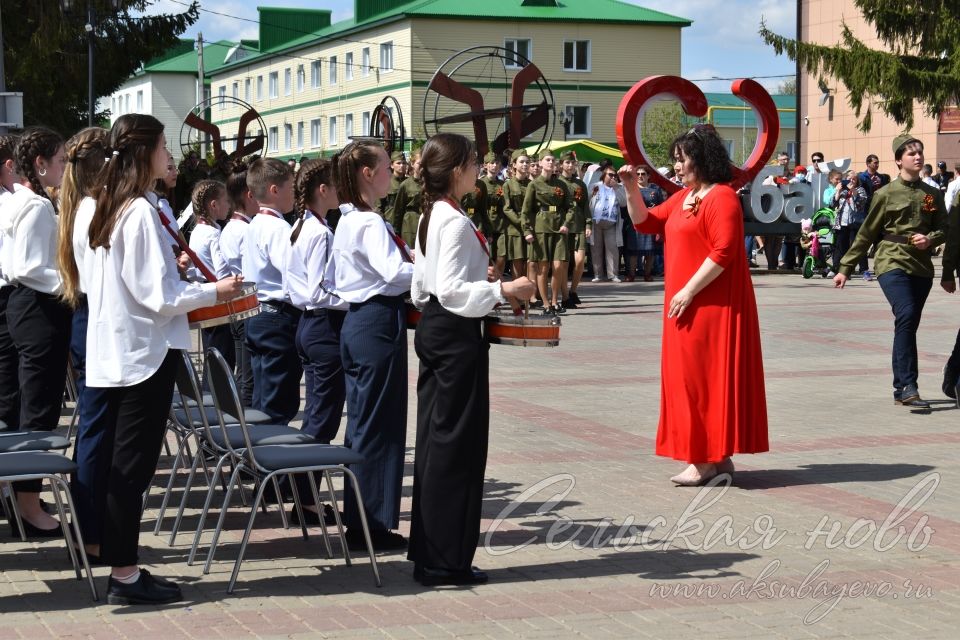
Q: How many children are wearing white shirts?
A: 11